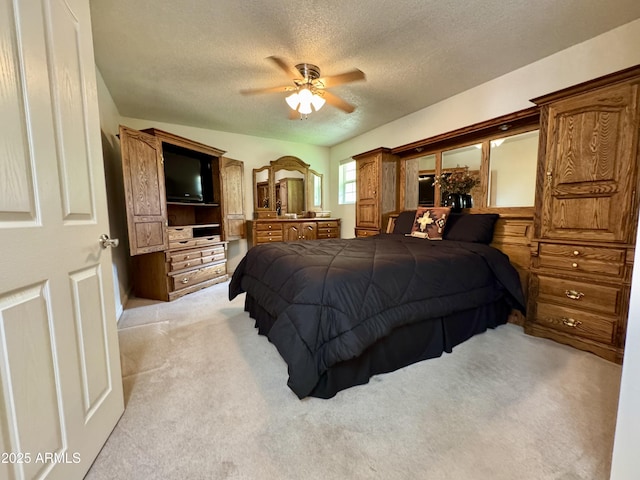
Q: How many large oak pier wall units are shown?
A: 2